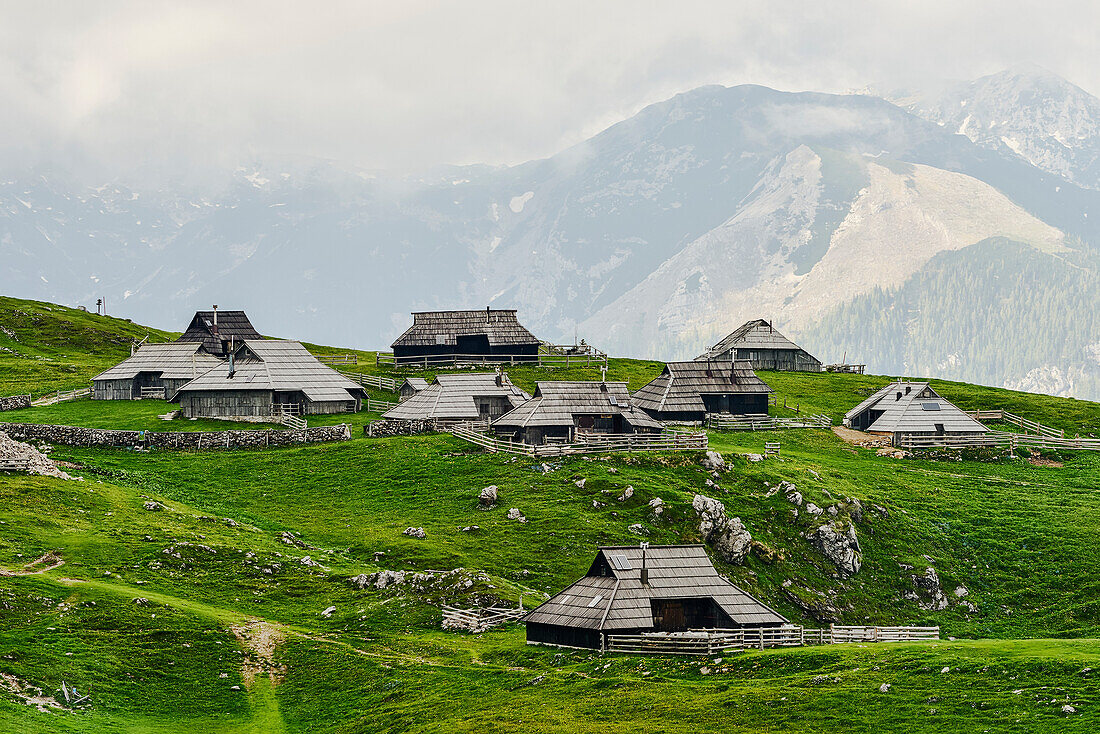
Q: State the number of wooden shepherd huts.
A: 10